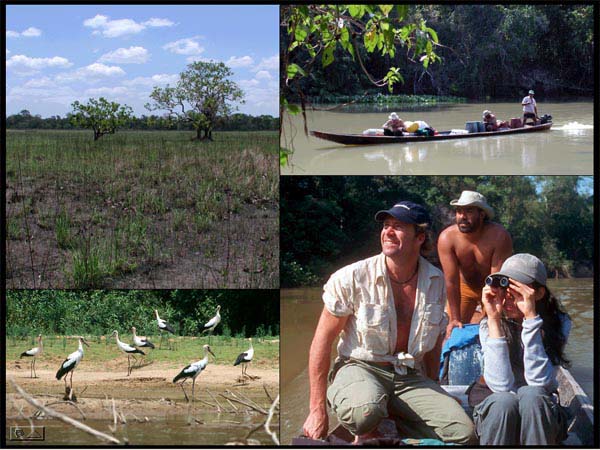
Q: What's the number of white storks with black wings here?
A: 8